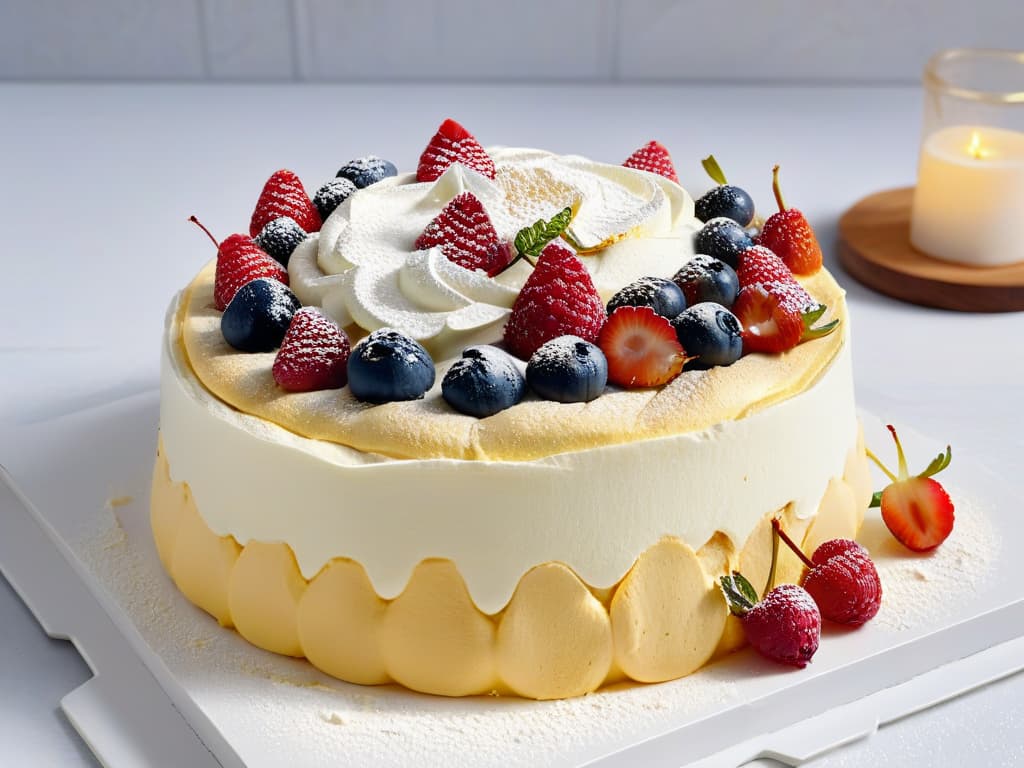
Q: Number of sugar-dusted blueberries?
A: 12